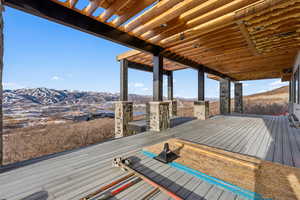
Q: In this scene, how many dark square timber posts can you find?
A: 4